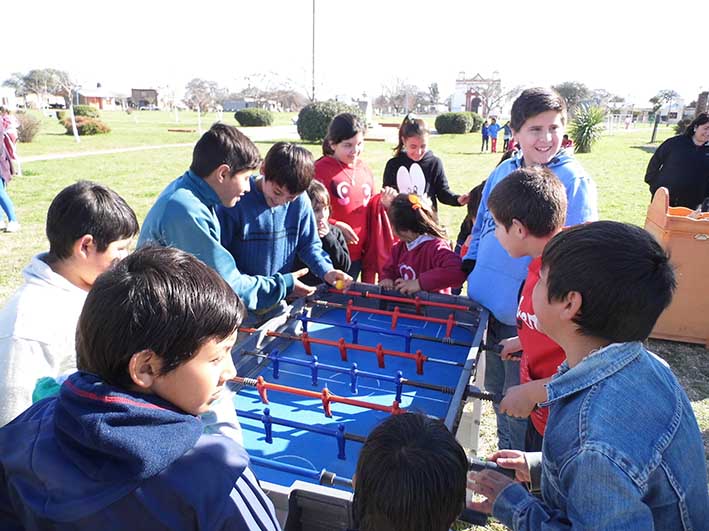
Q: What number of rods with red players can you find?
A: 4